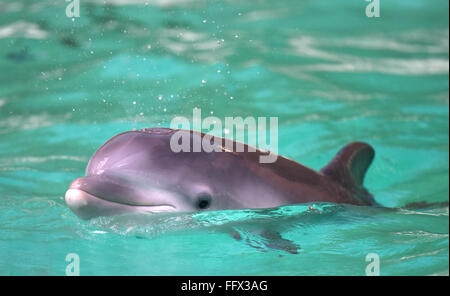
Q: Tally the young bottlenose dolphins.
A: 1